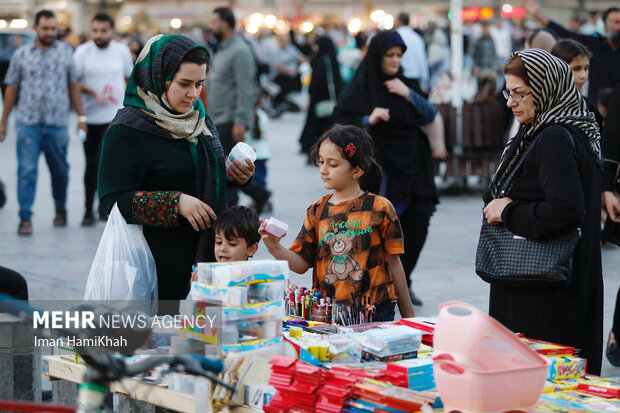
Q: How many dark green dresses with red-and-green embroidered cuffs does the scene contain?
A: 1